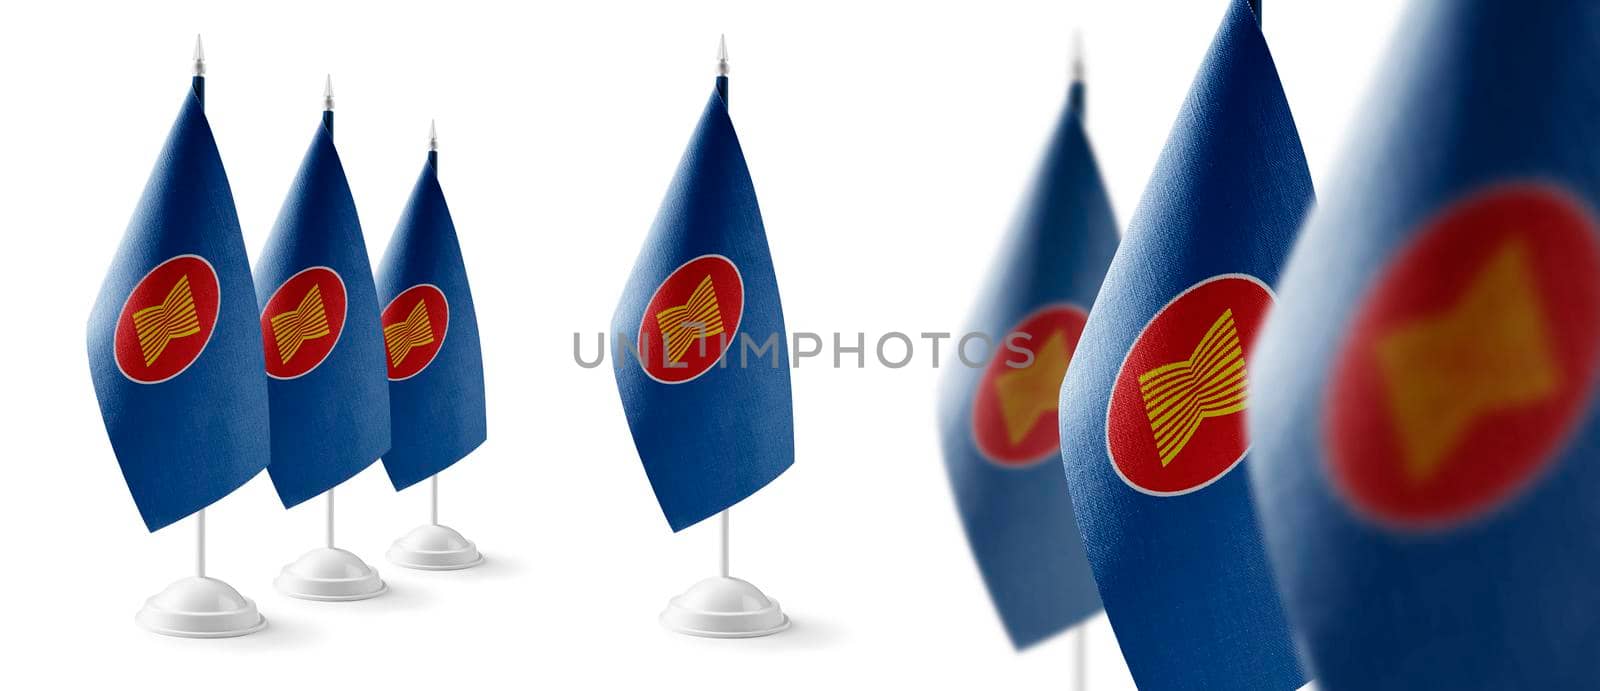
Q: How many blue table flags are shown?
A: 7